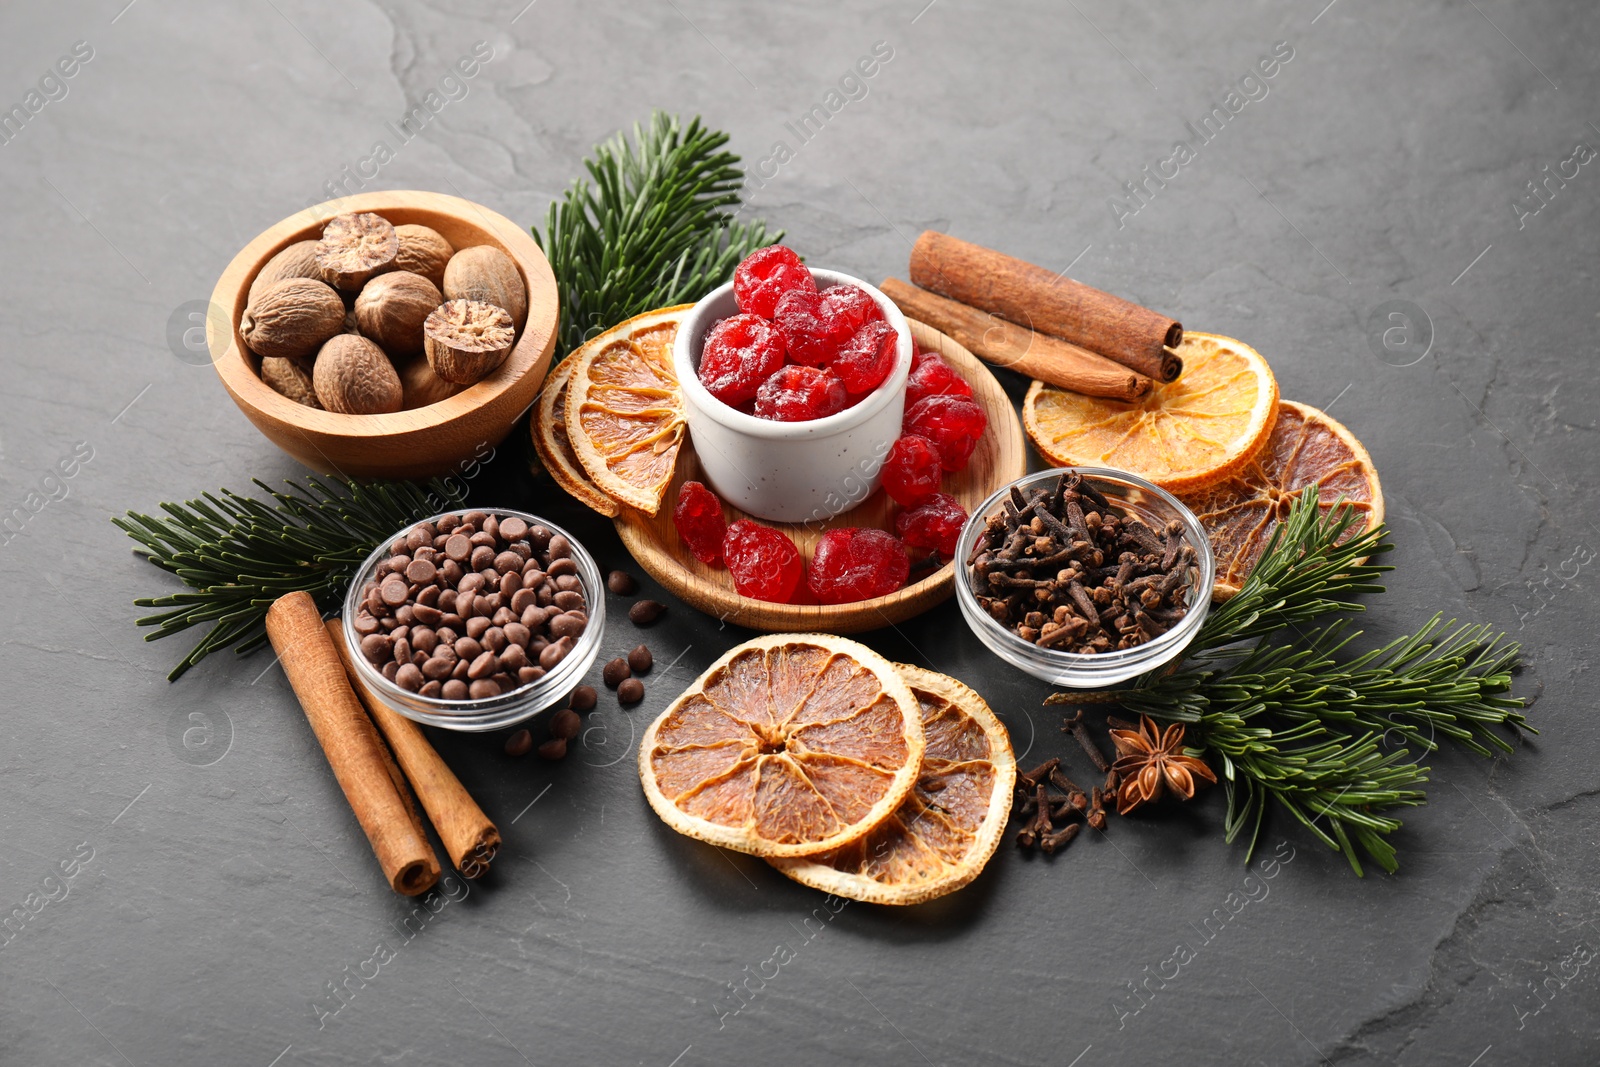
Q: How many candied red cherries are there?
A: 13